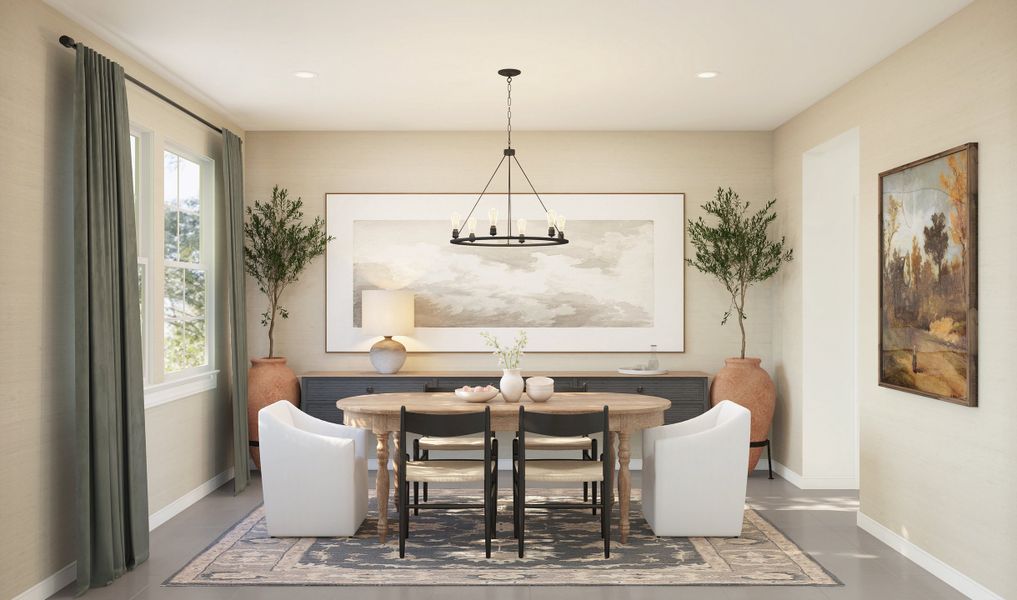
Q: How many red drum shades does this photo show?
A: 0